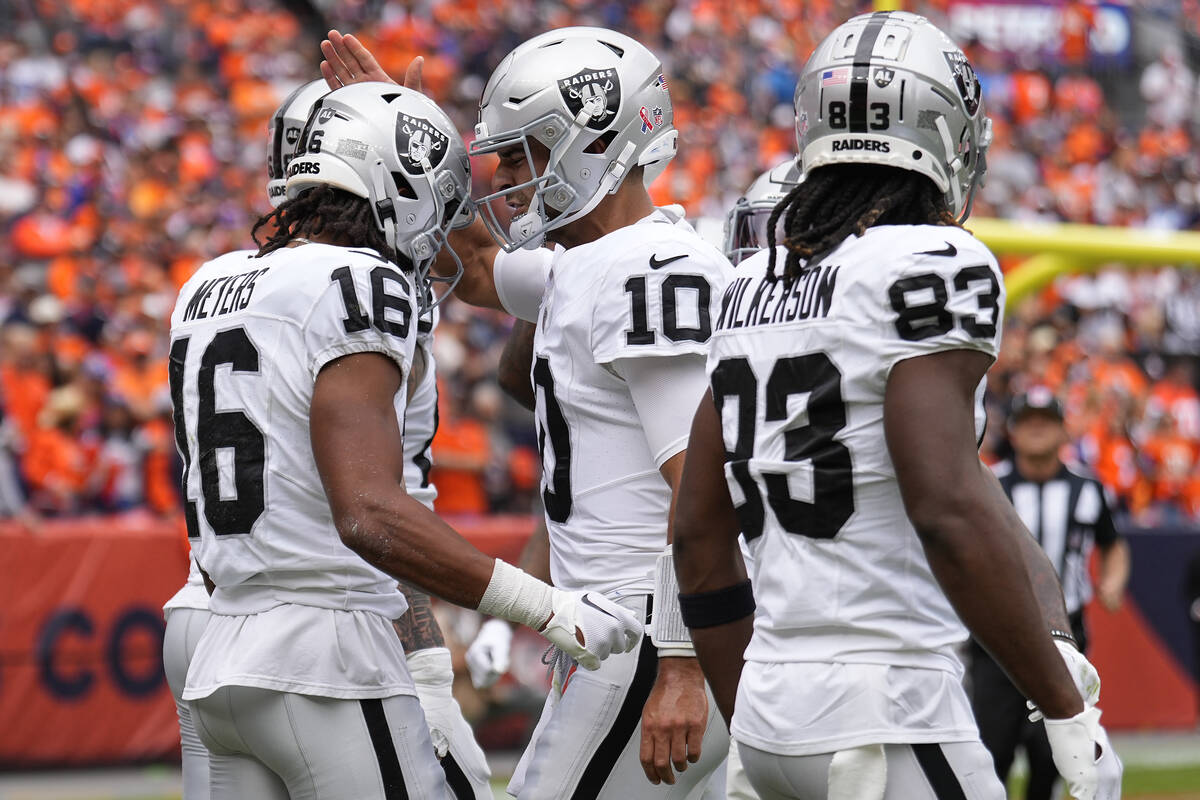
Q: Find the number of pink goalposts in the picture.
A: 0